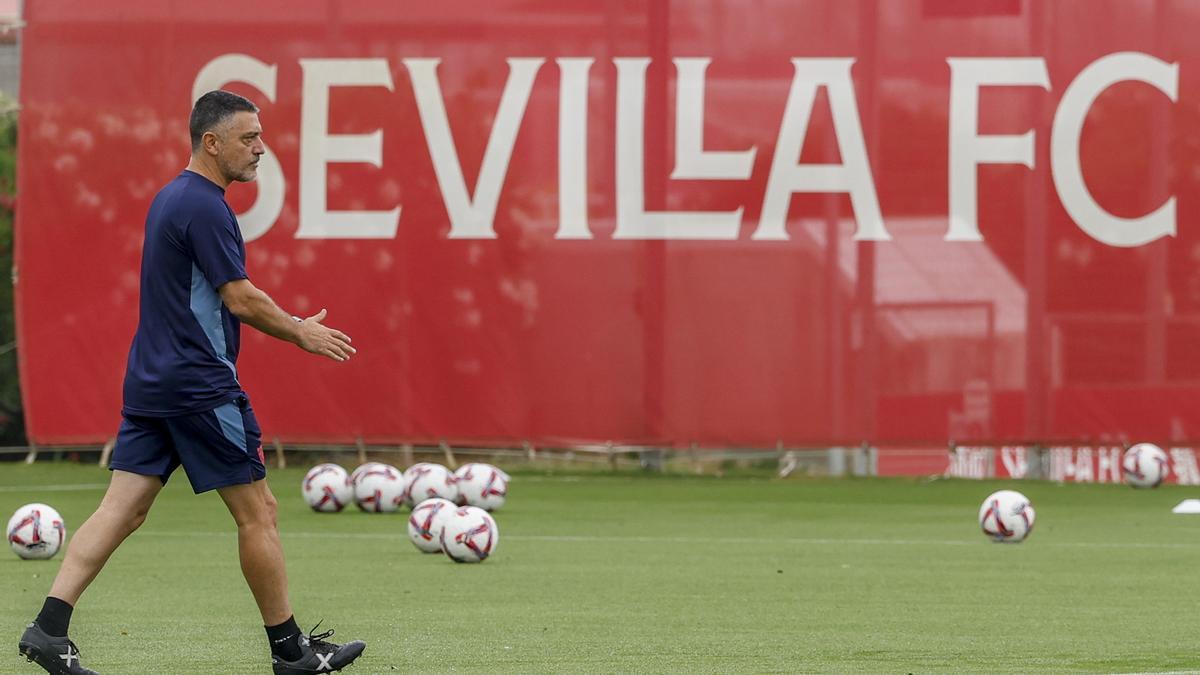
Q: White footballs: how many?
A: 9